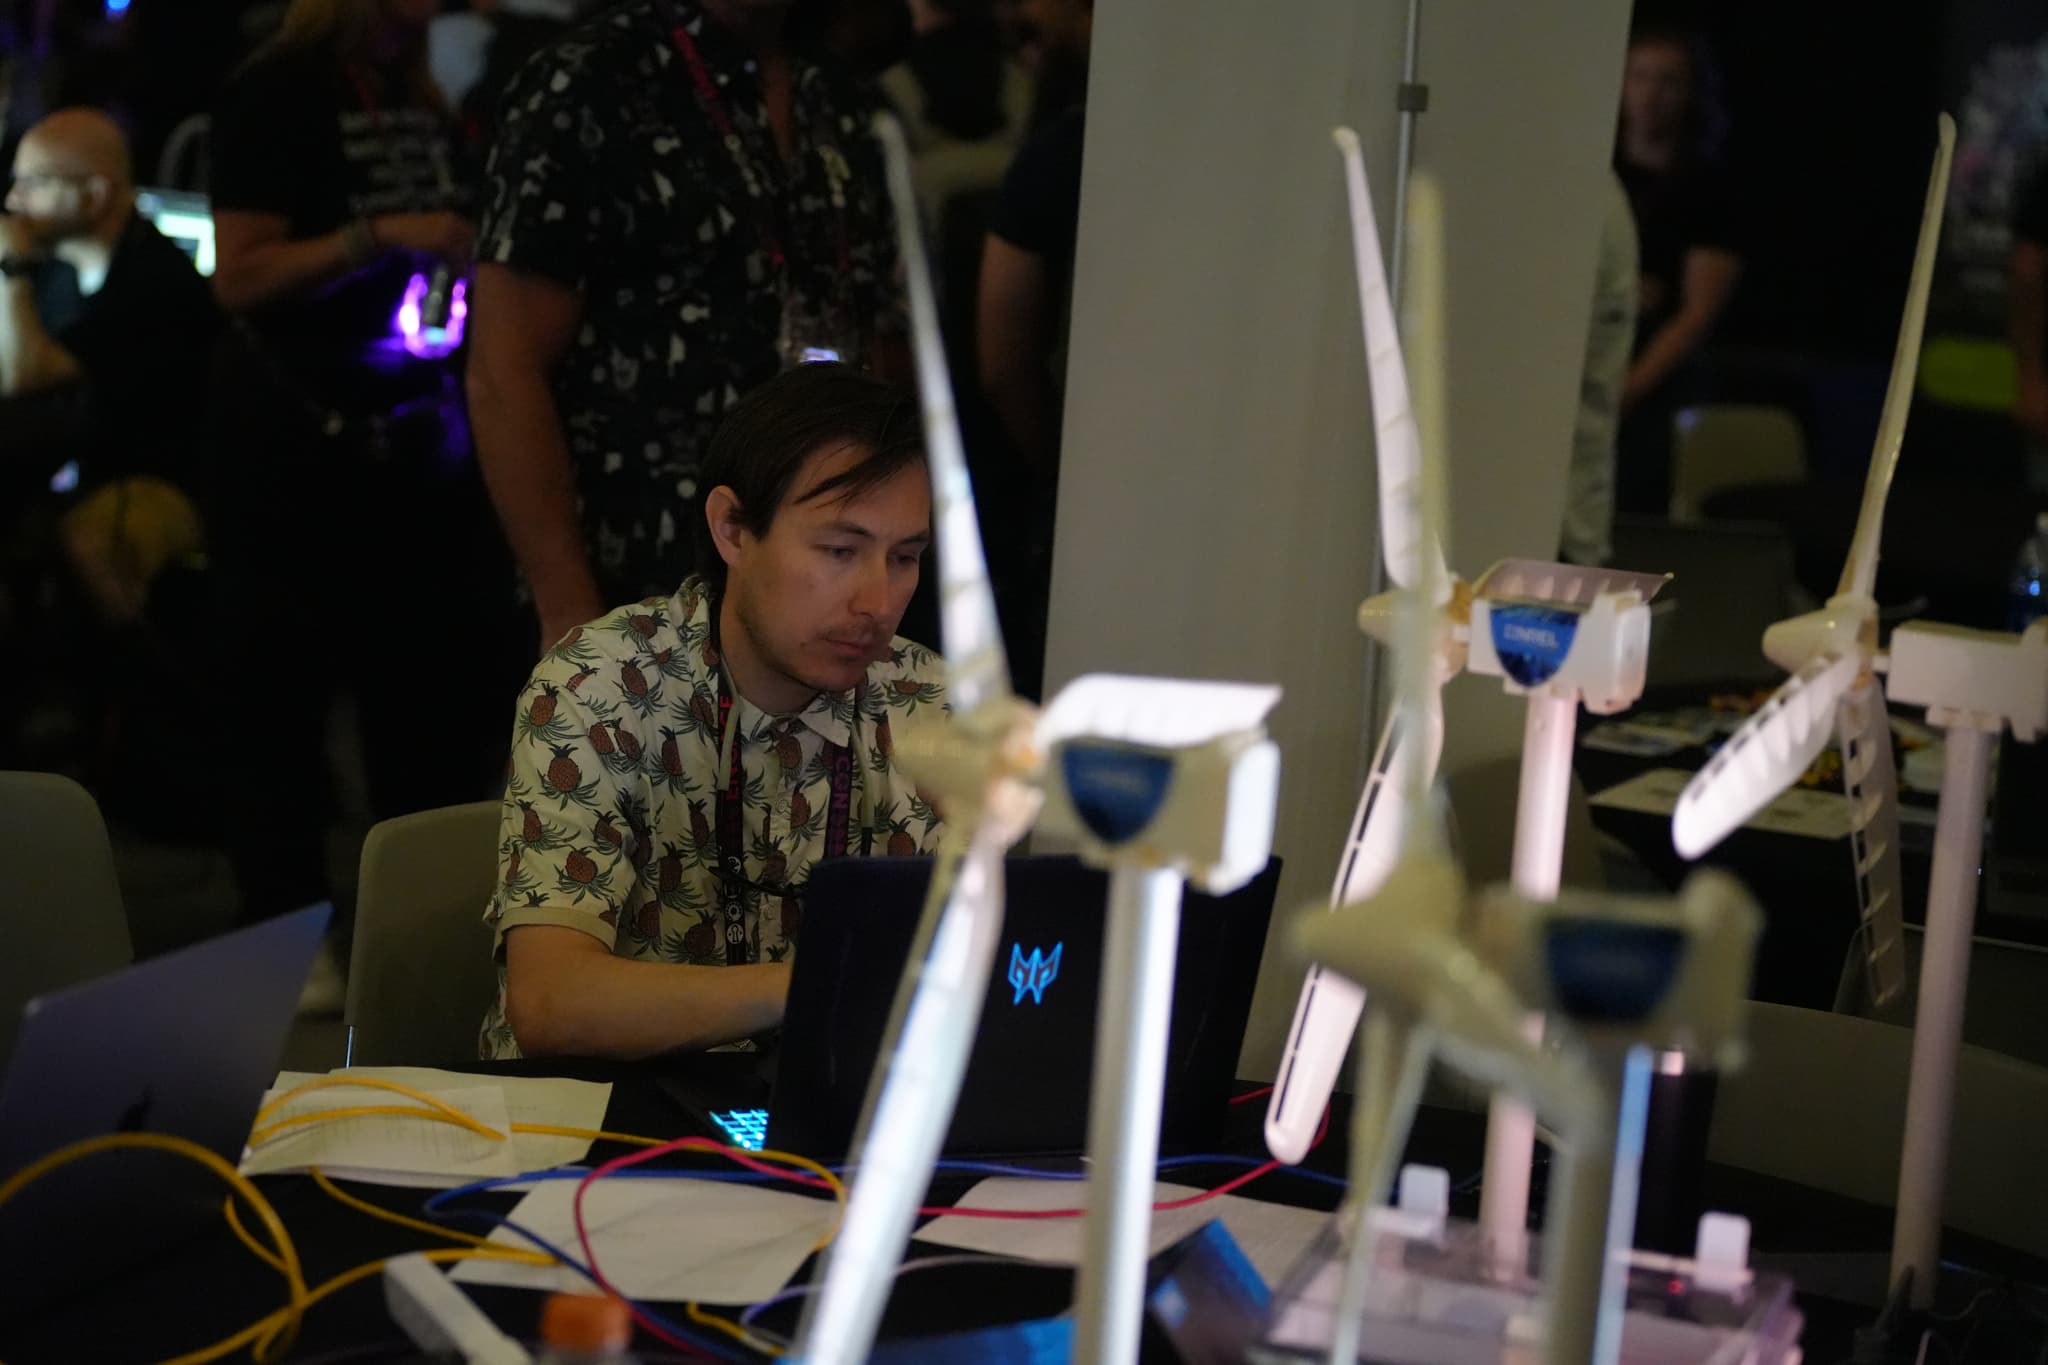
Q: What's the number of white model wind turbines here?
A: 4